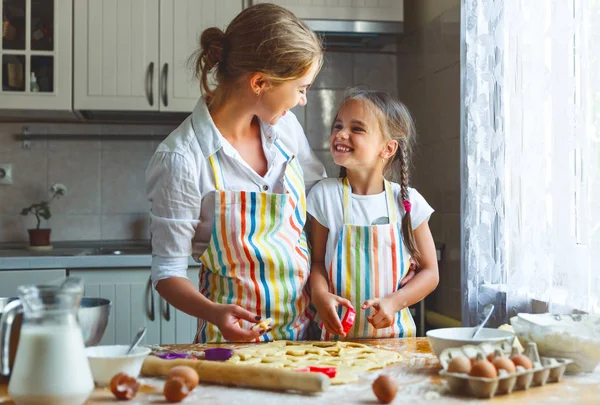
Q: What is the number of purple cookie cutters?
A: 2